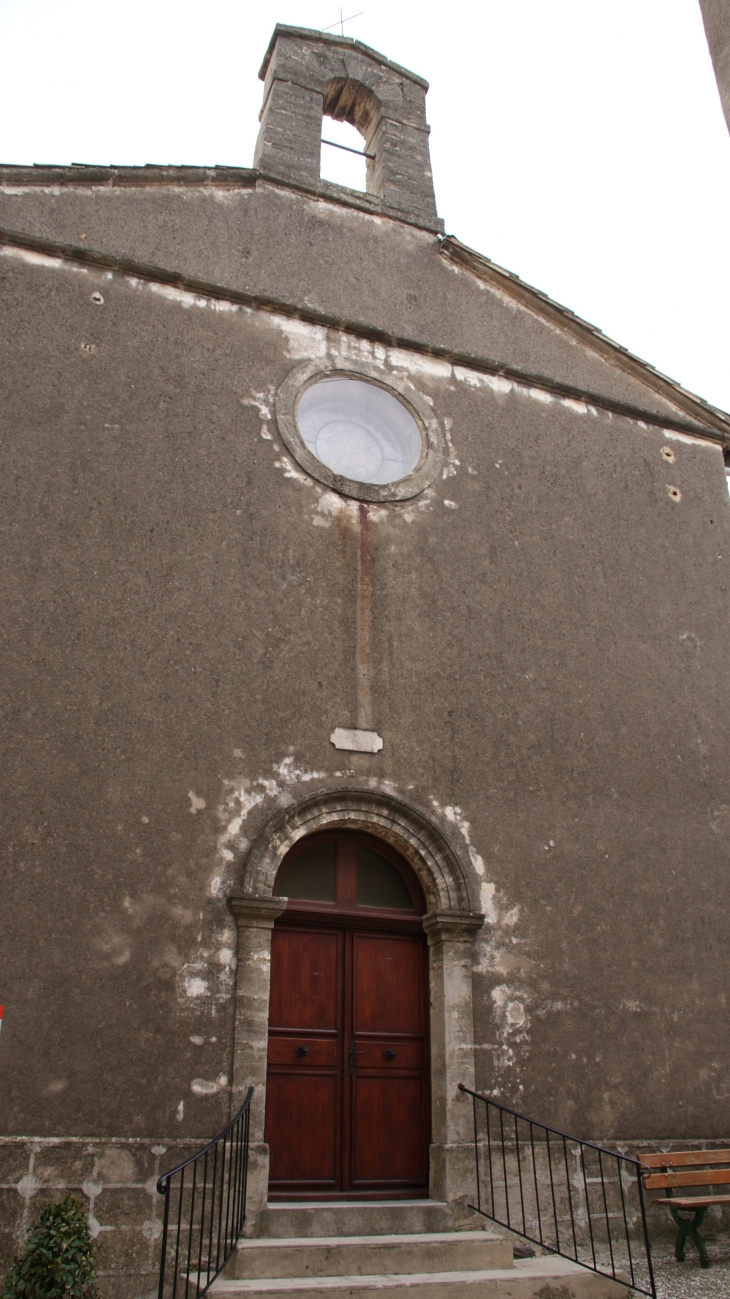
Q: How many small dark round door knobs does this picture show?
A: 2